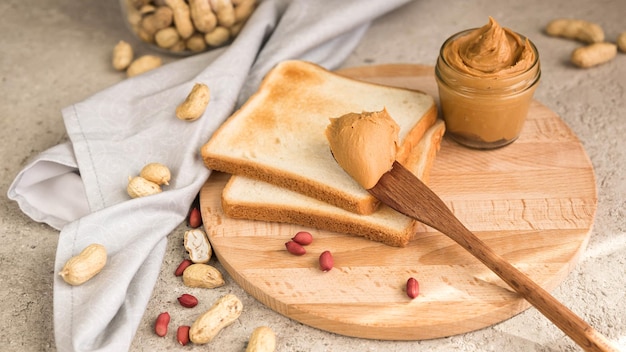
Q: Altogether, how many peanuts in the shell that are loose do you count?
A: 12